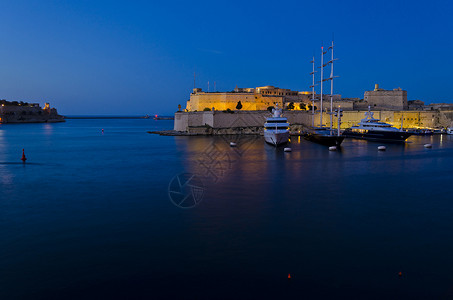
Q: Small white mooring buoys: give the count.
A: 5